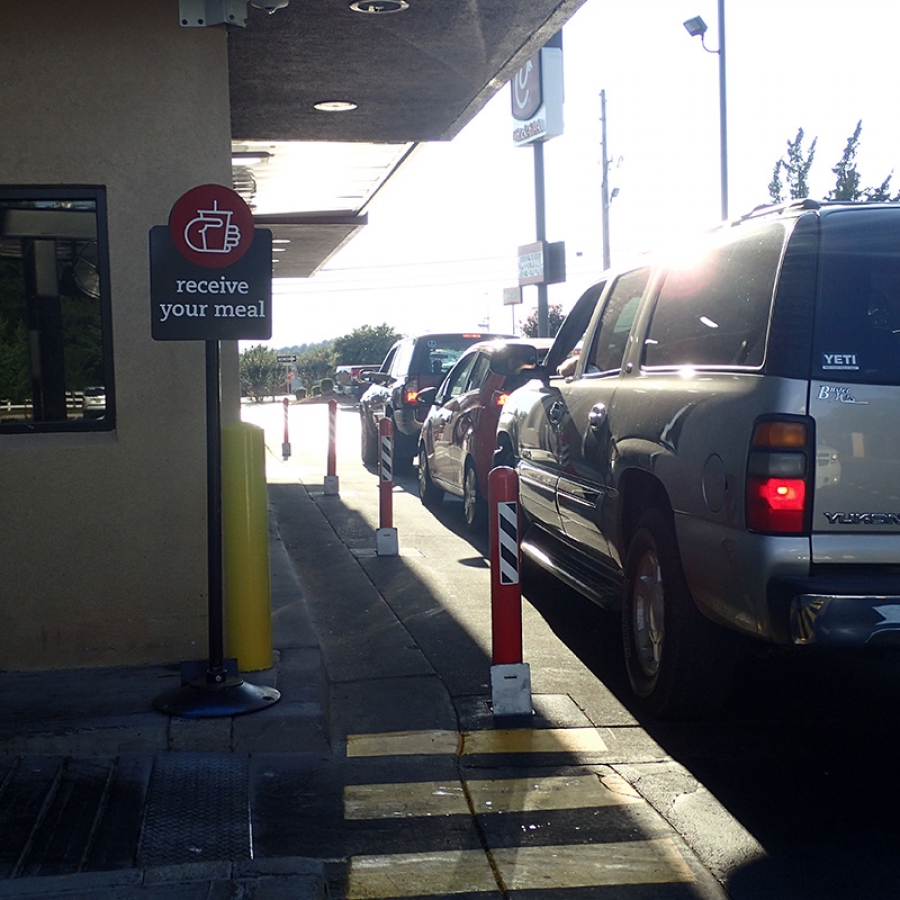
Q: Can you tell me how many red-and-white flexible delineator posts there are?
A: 4